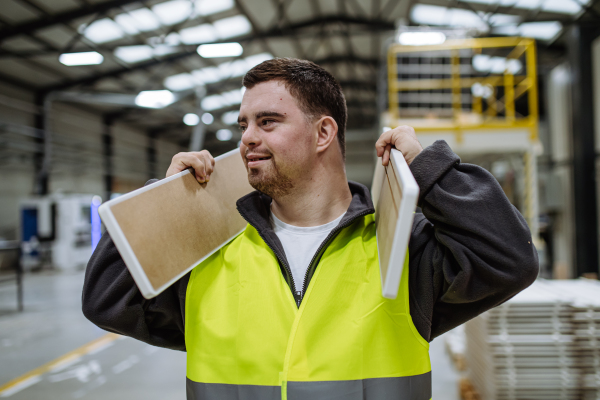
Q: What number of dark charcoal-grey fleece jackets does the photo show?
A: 1